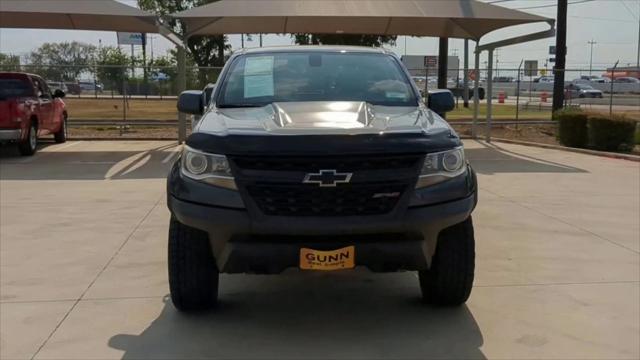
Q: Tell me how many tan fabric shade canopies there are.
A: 2